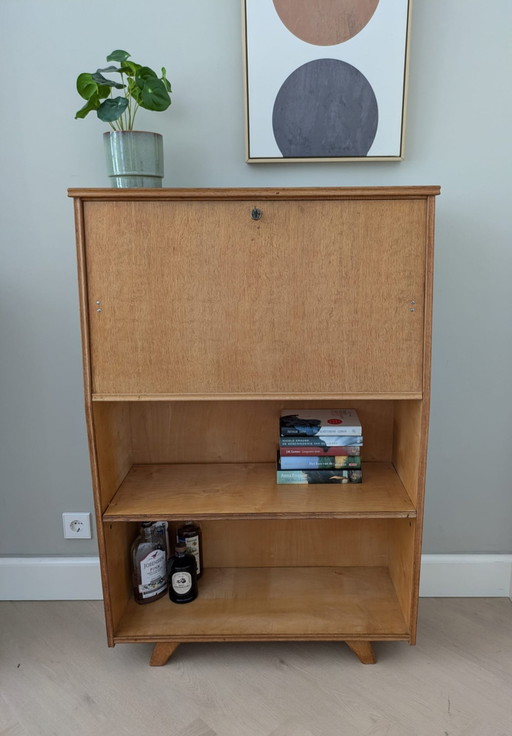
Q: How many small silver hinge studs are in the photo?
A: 4